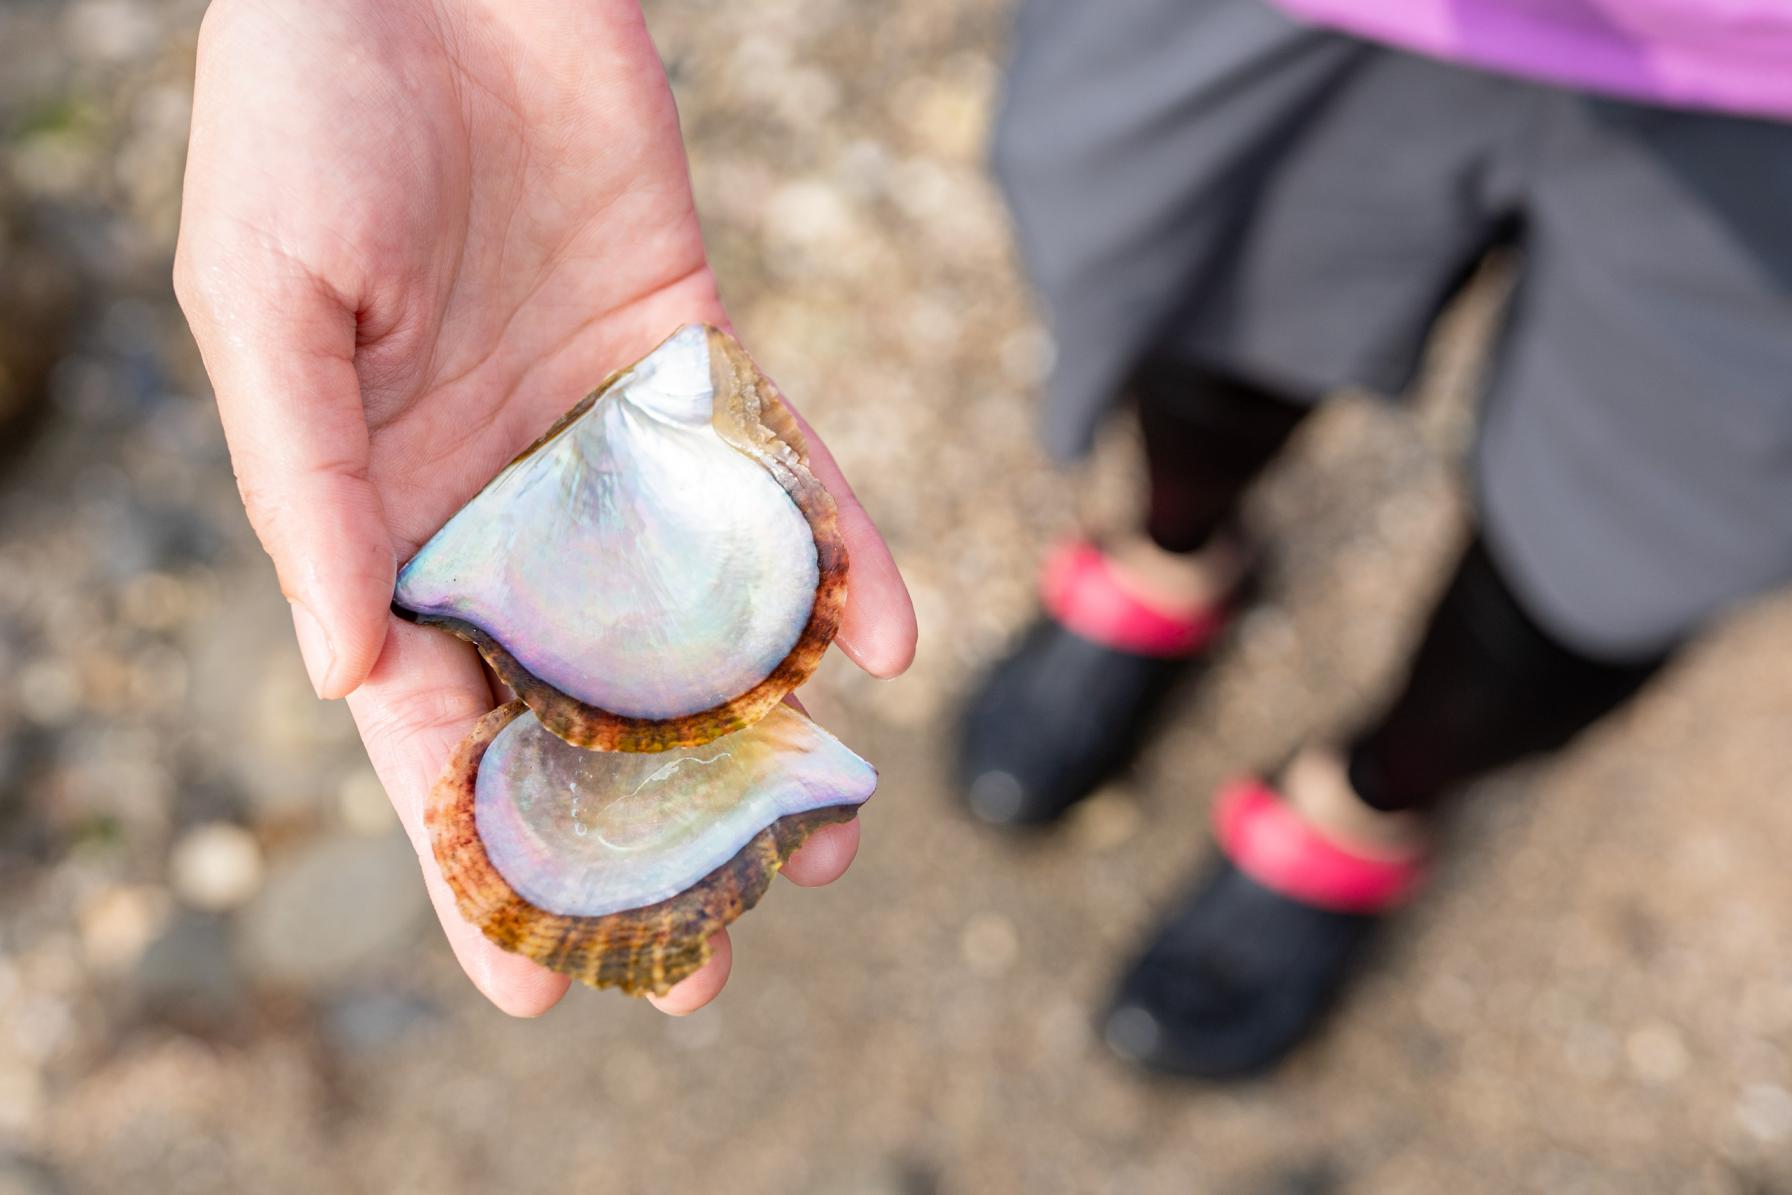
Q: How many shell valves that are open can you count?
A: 2